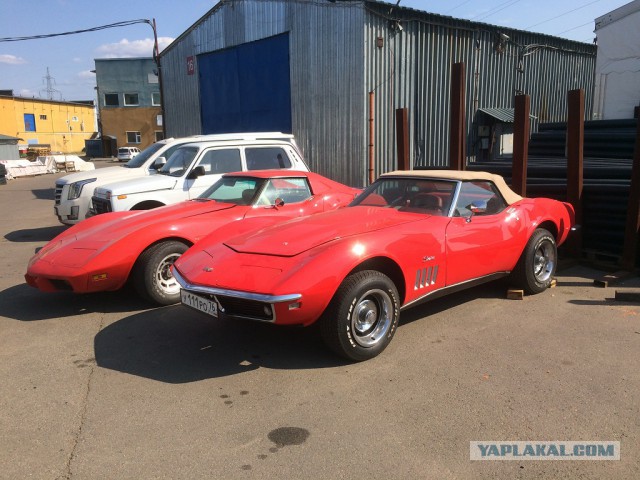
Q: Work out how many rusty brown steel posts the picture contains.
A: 5